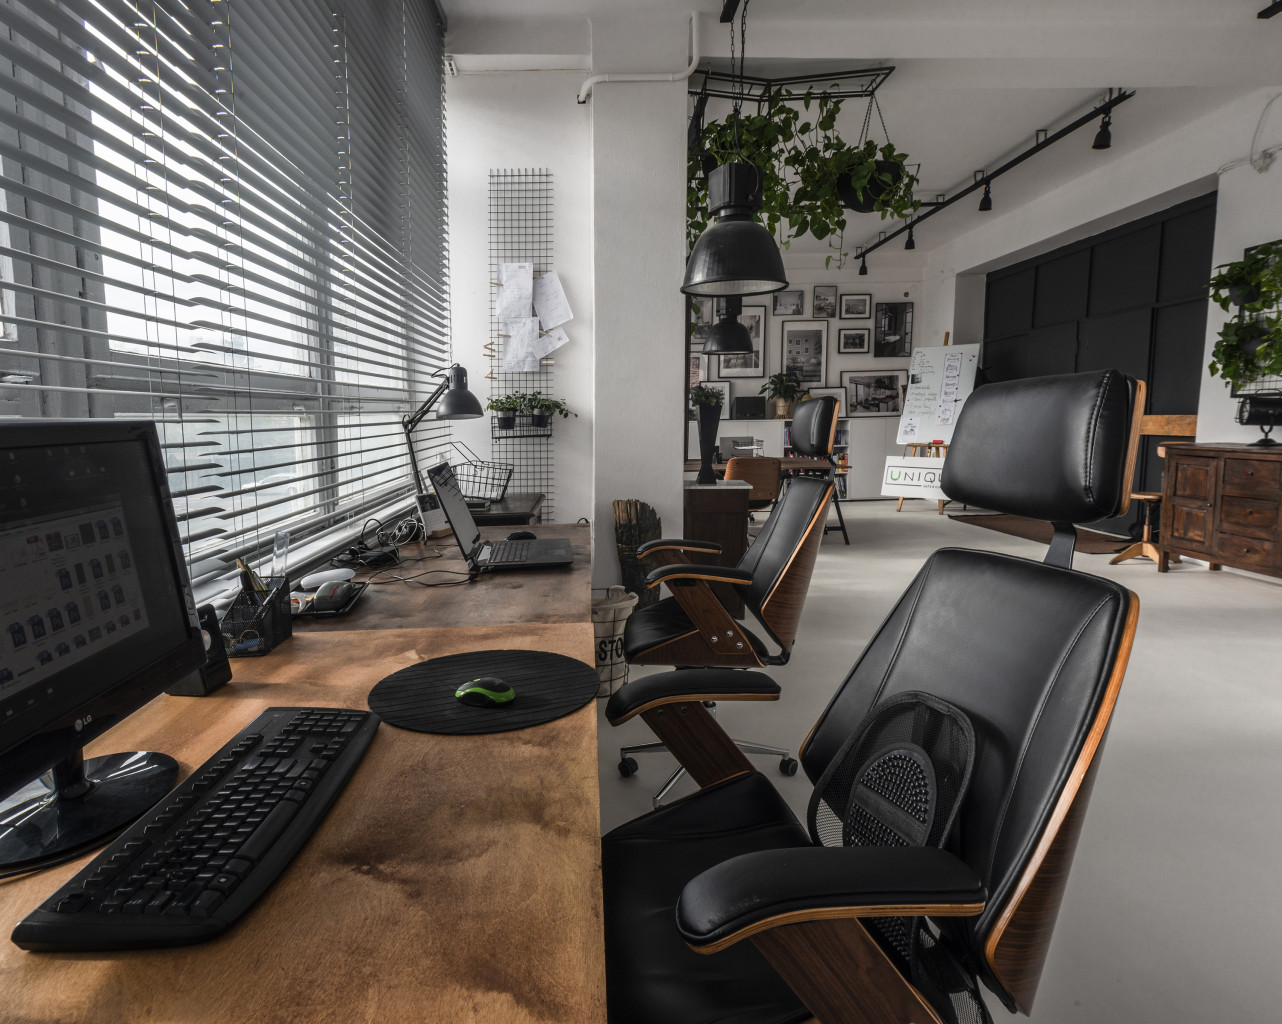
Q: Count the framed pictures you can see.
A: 12